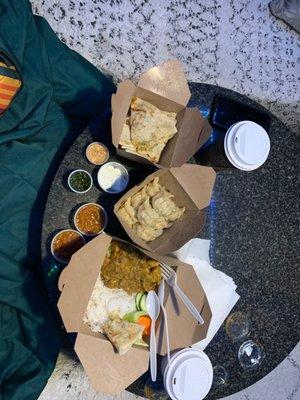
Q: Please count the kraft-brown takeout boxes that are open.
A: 3